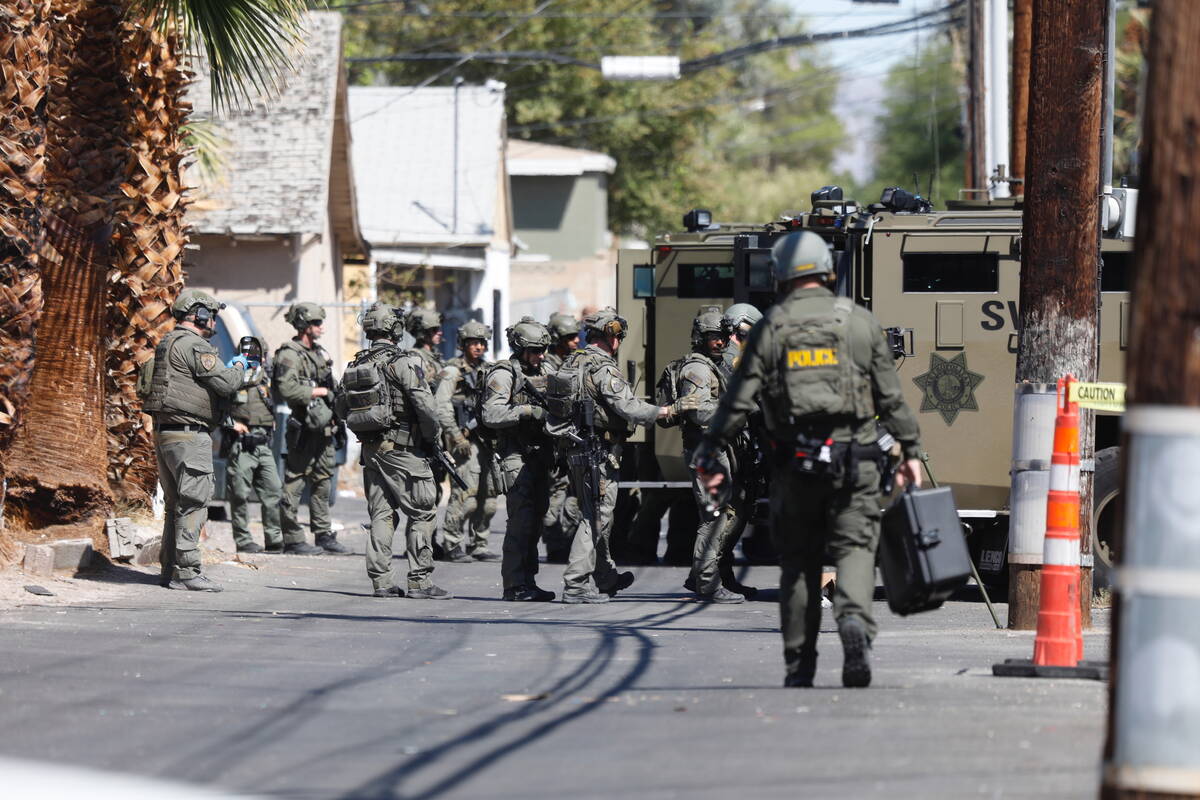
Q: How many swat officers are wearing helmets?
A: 12